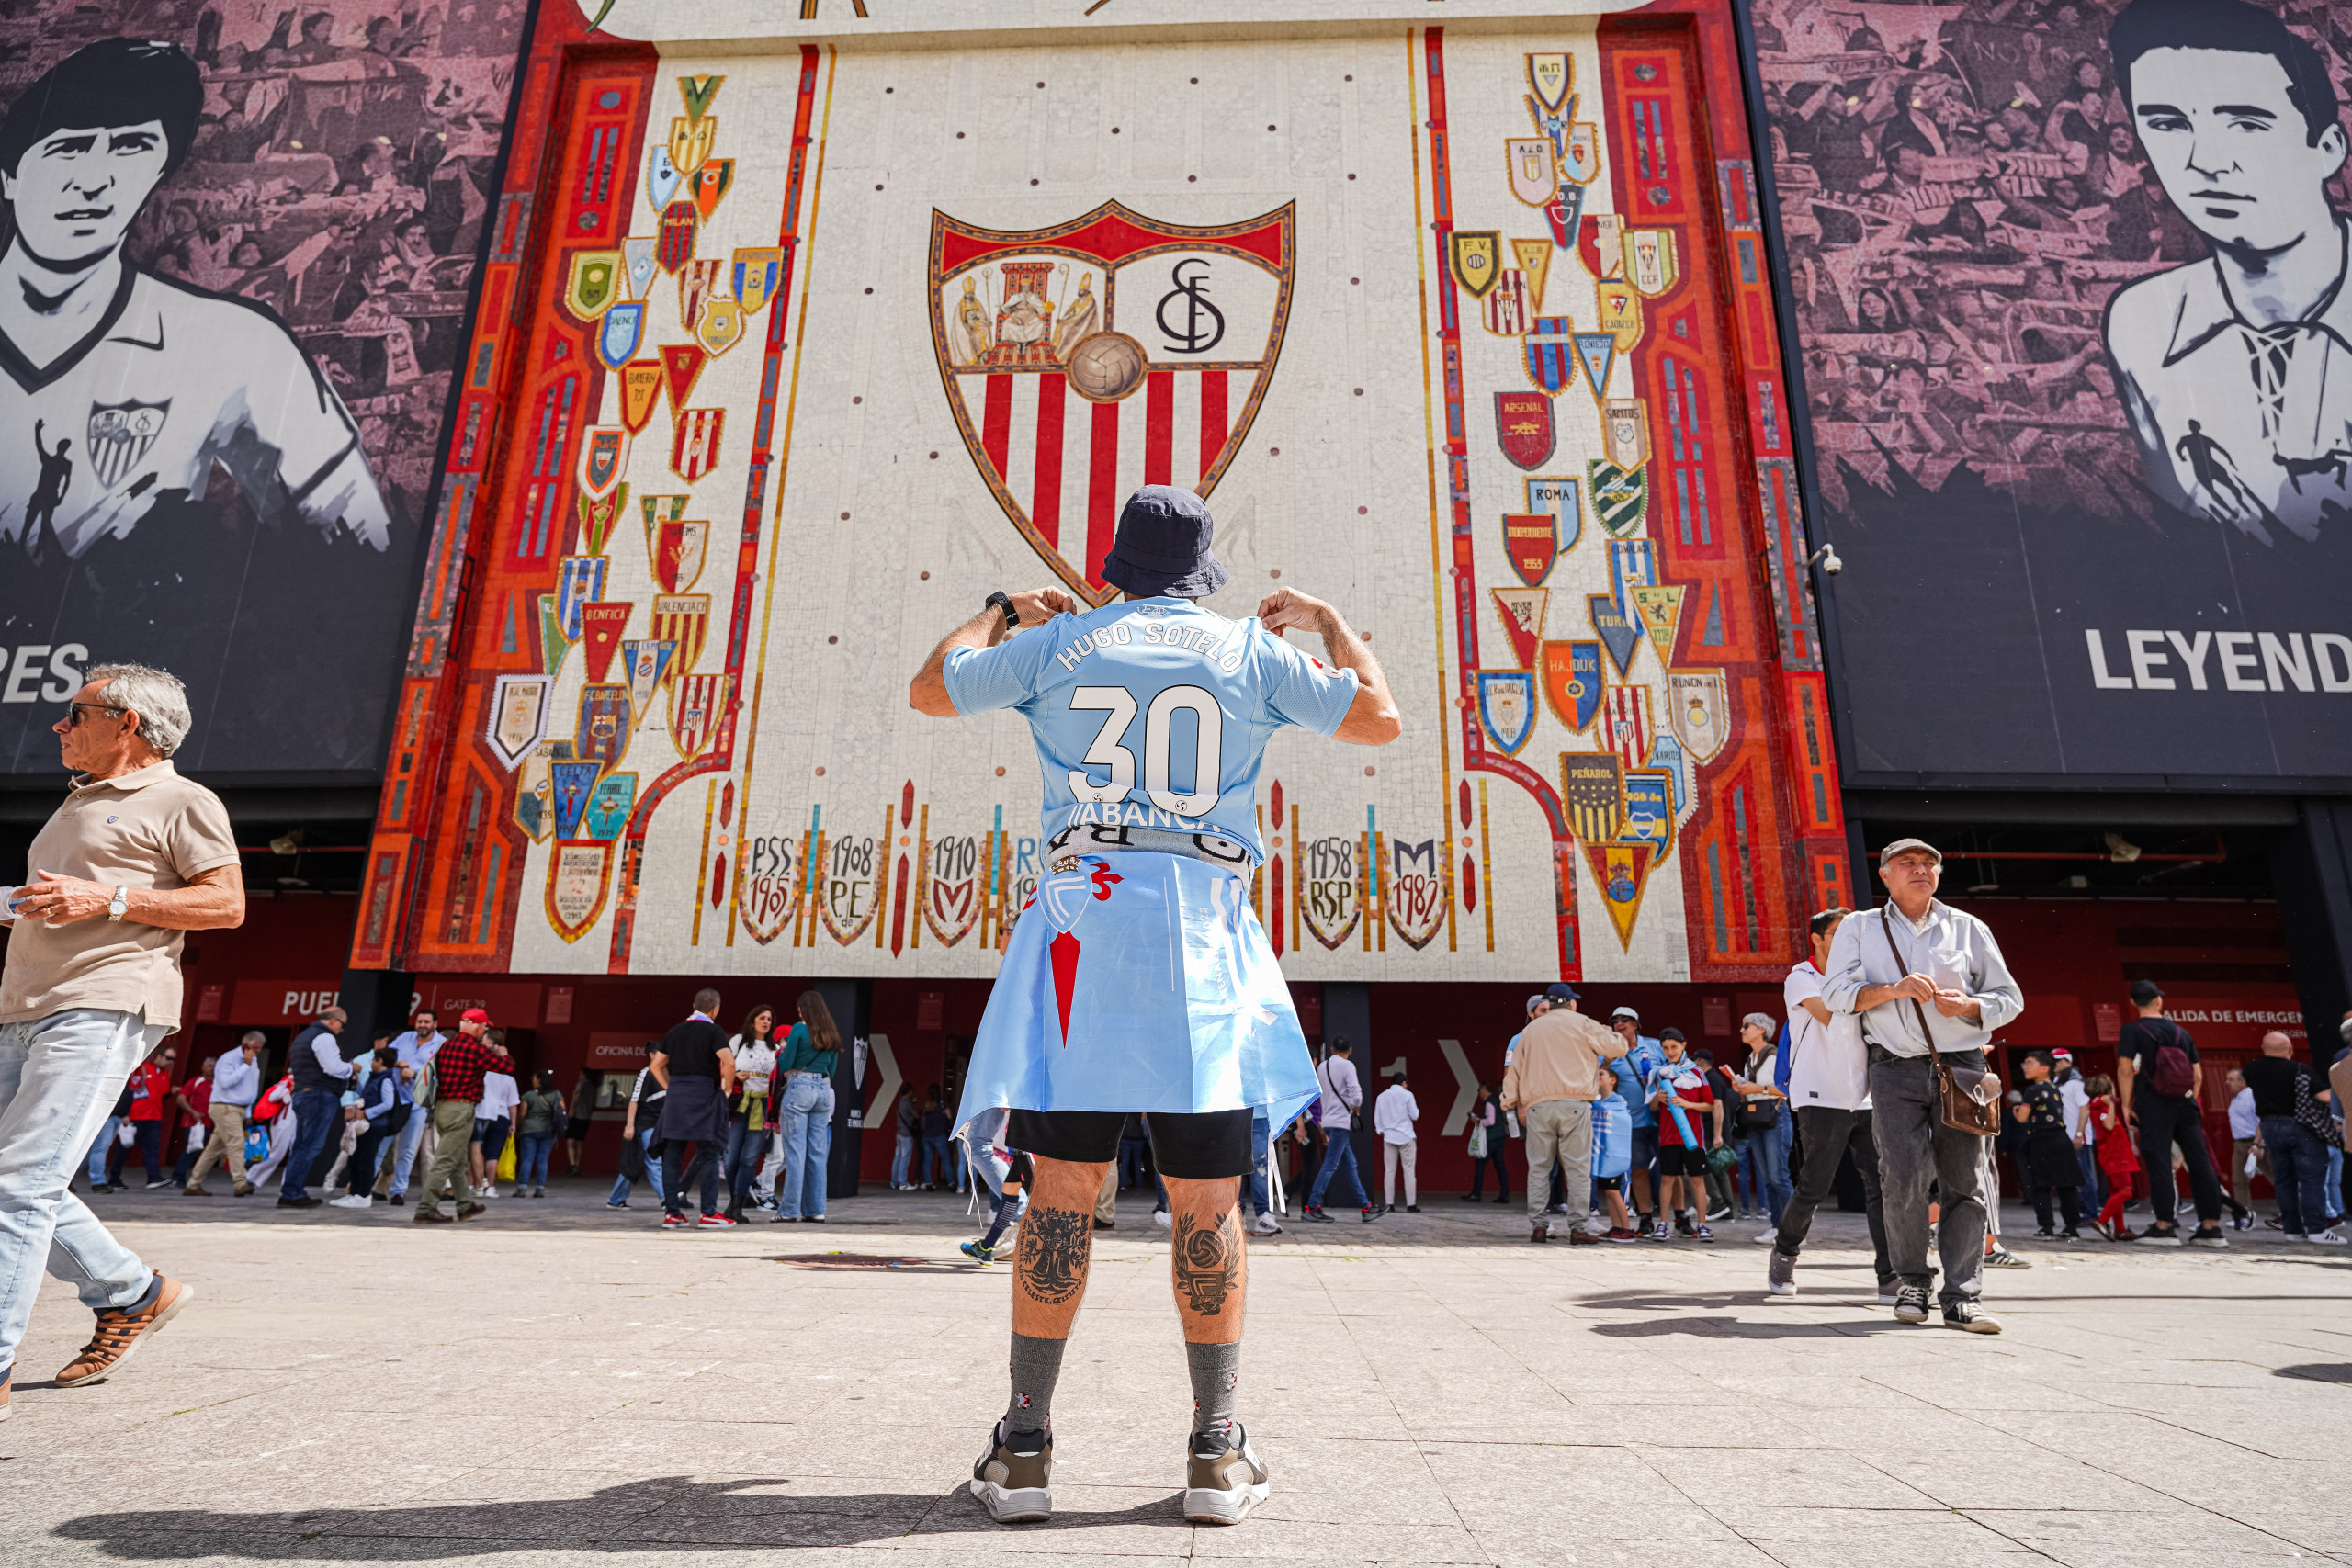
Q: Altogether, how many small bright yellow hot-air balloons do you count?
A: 0